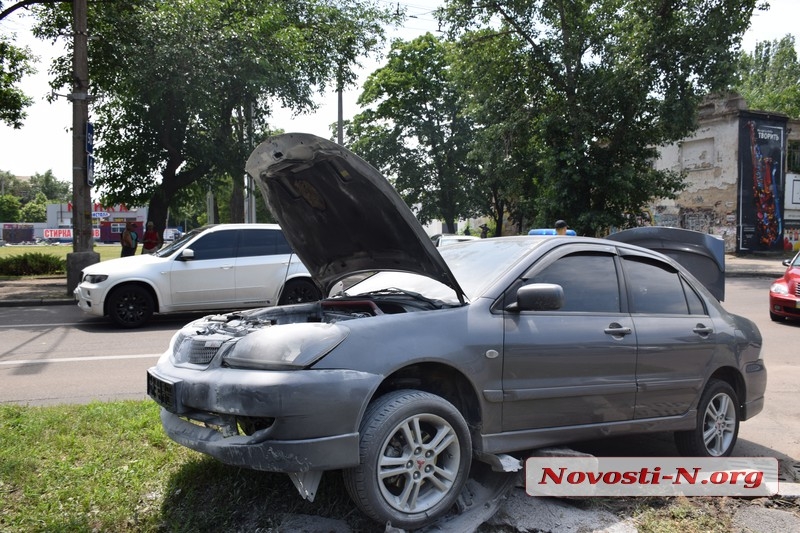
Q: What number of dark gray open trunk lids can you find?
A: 1